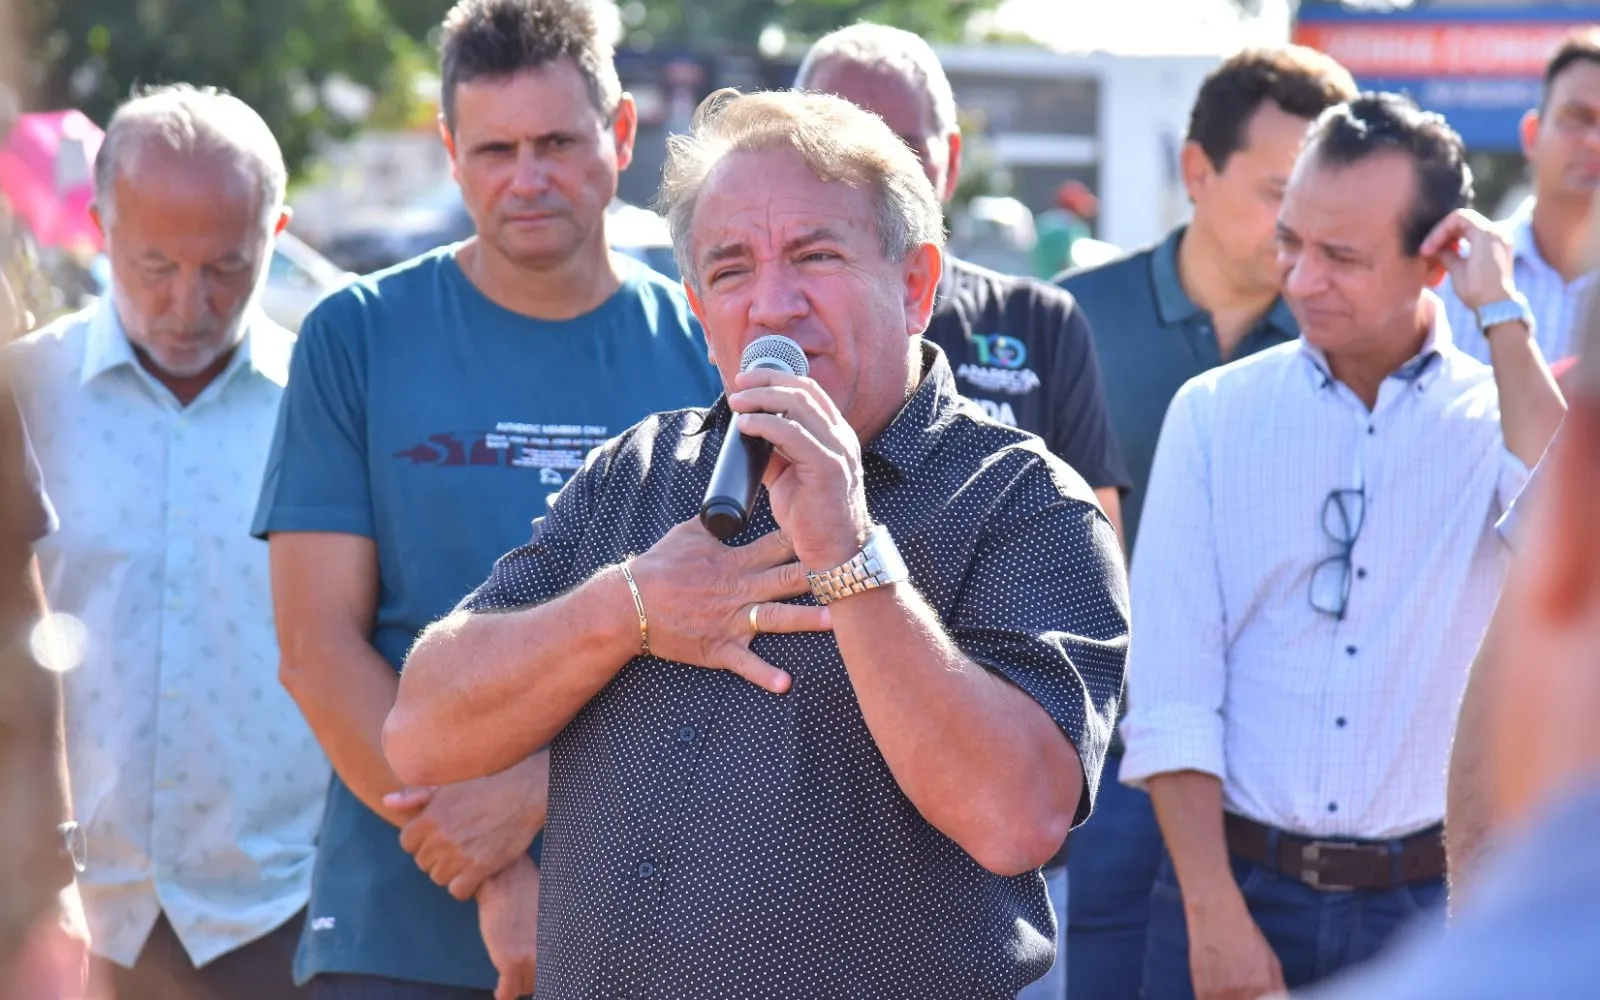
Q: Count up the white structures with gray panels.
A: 1